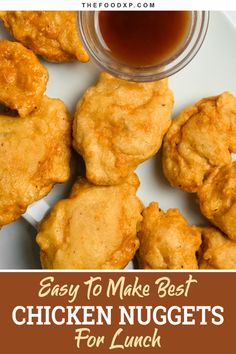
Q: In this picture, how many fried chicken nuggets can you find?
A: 9